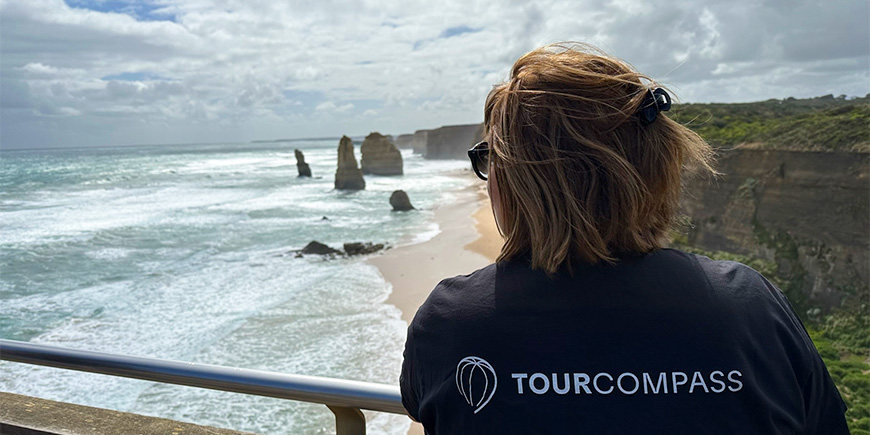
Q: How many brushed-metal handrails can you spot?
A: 1